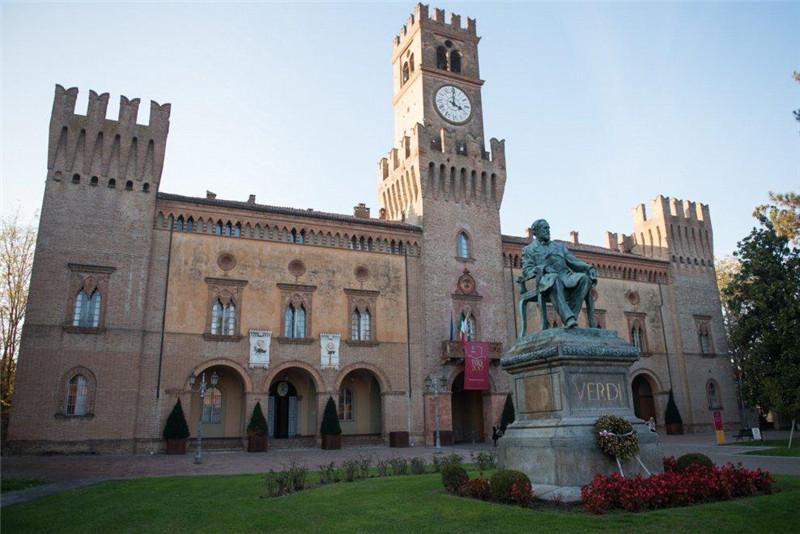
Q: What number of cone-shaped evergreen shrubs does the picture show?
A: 5